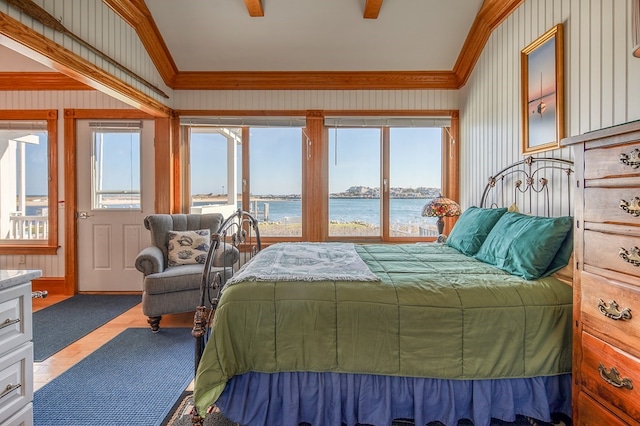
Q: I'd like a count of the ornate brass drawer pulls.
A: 5